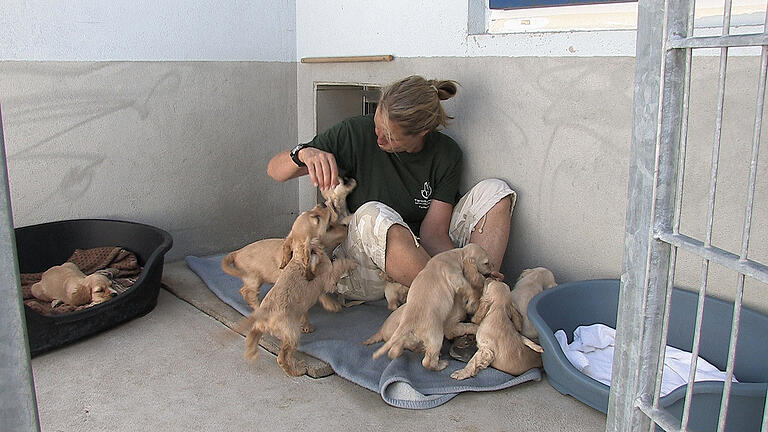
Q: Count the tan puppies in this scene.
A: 9